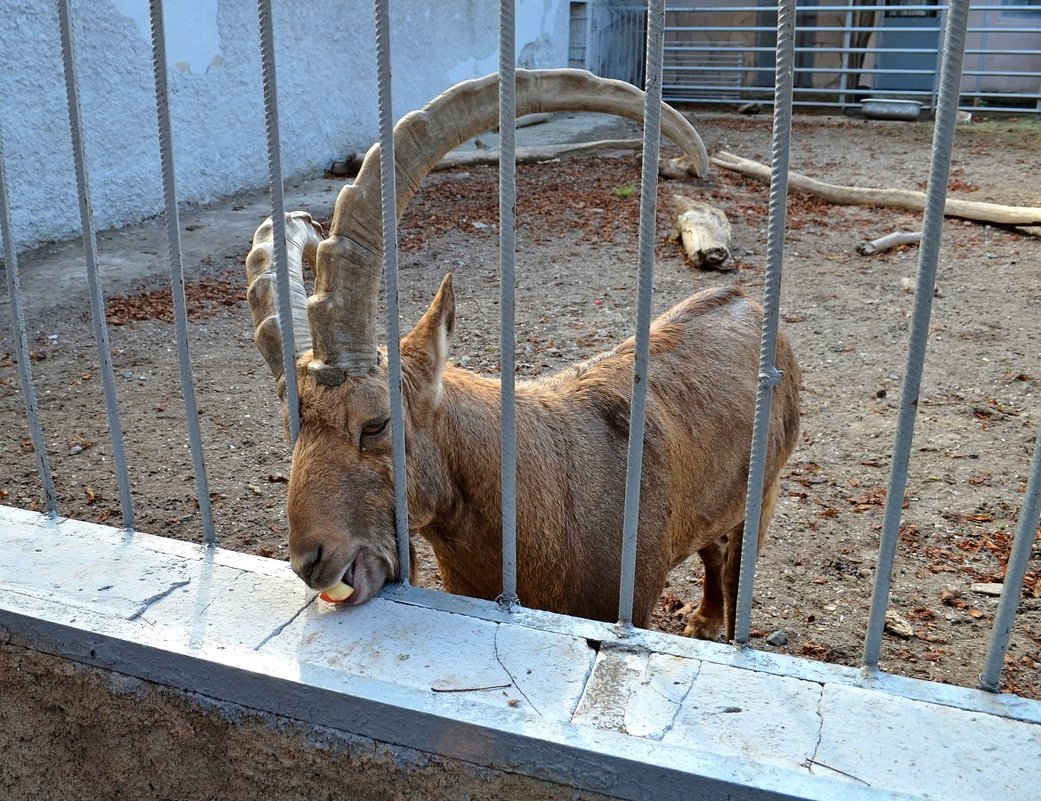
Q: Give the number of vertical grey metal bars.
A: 10